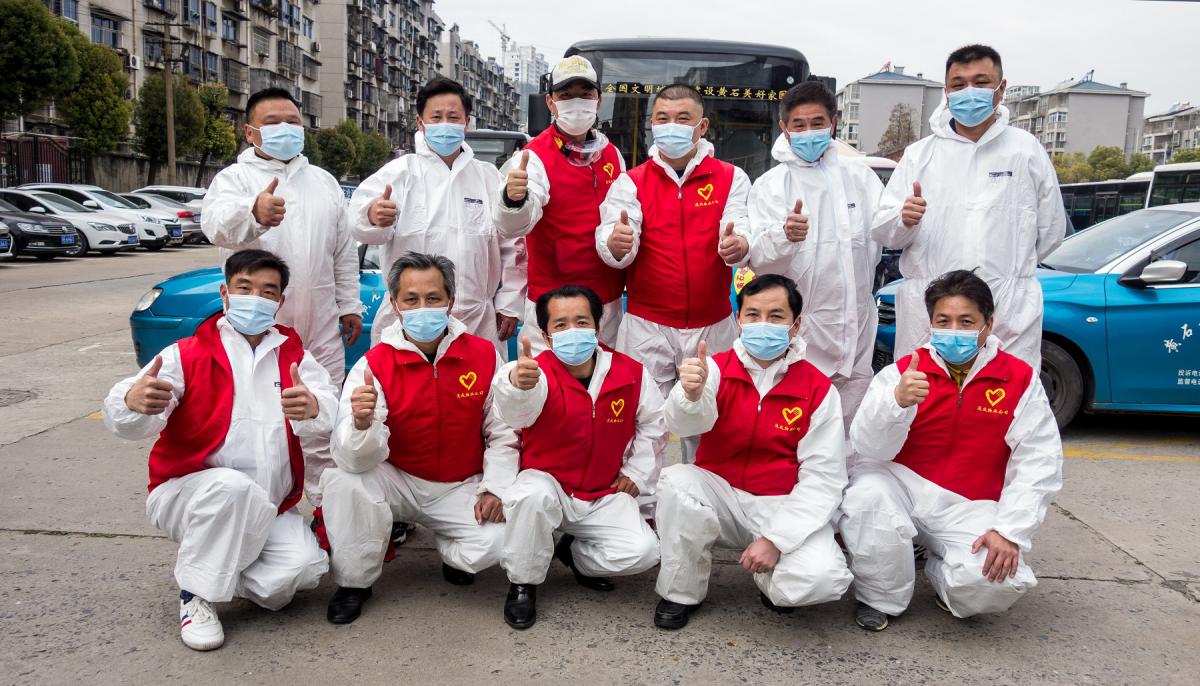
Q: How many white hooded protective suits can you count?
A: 11